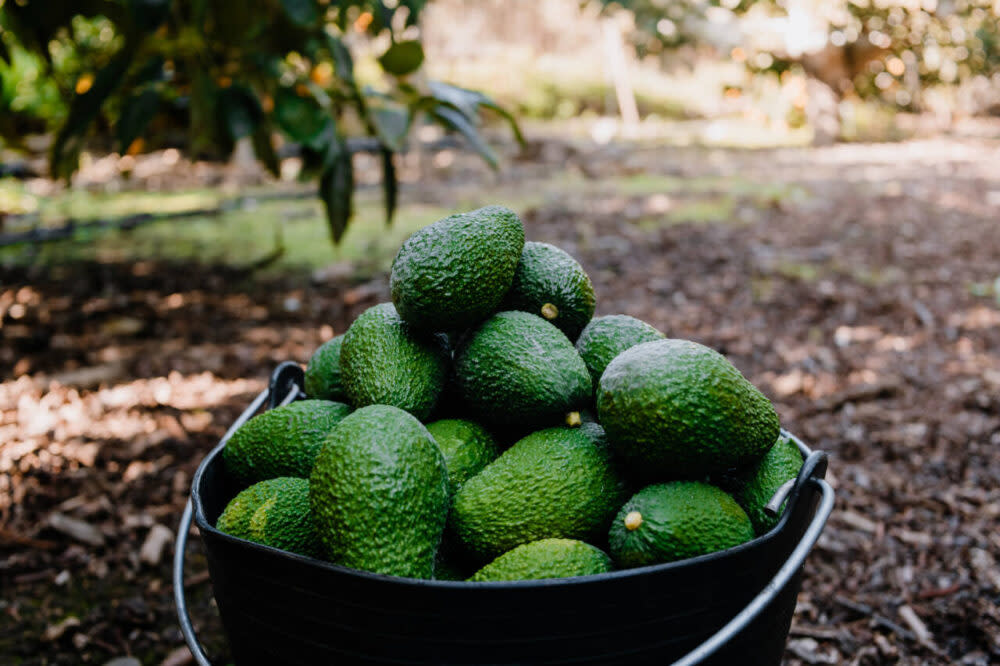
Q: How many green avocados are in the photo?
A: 15